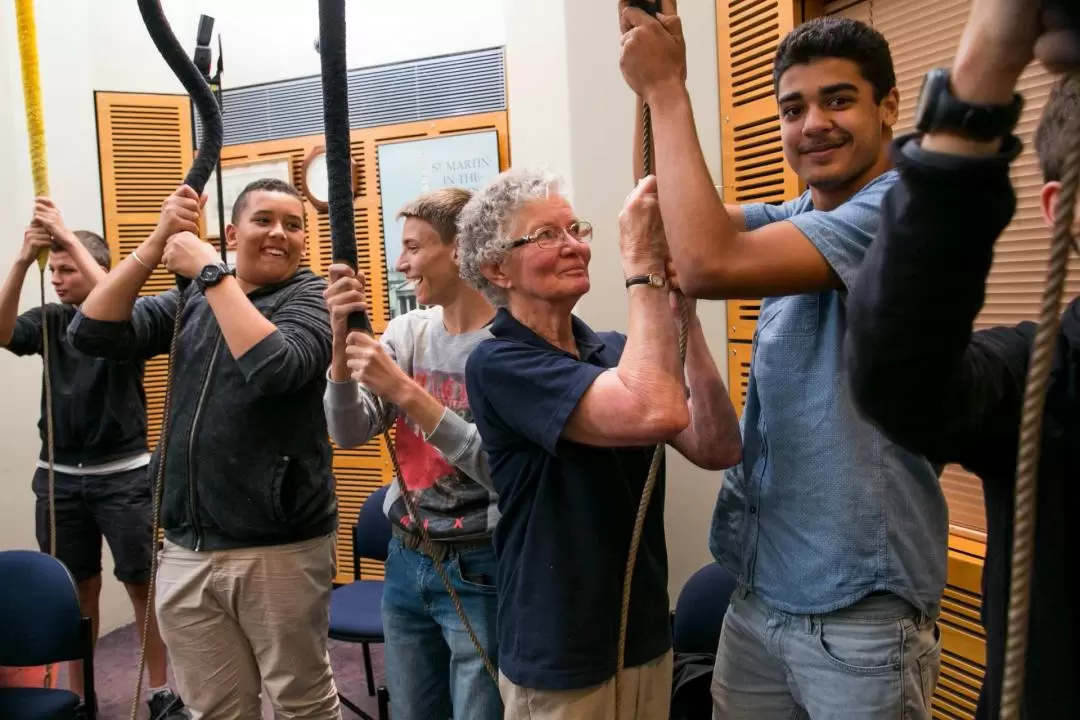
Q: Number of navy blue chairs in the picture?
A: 3